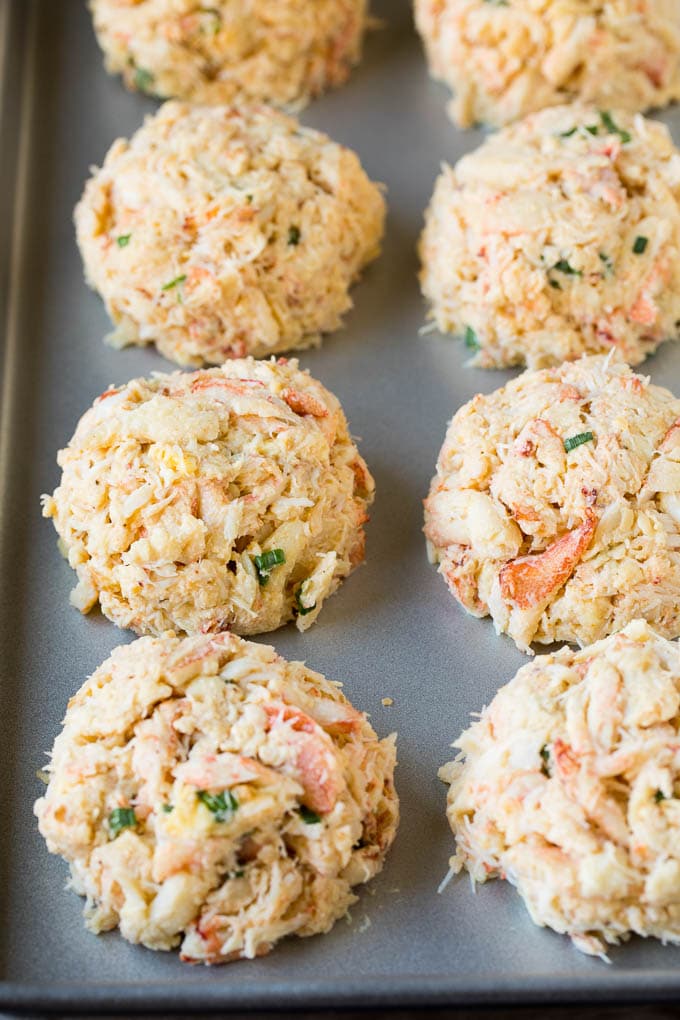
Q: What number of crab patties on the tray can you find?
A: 8